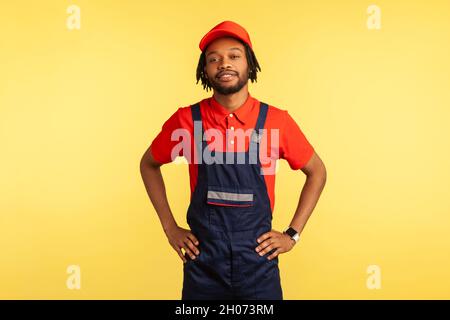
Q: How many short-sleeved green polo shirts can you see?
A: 0